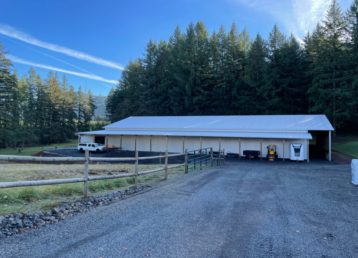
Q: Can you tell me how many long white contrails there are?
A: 2